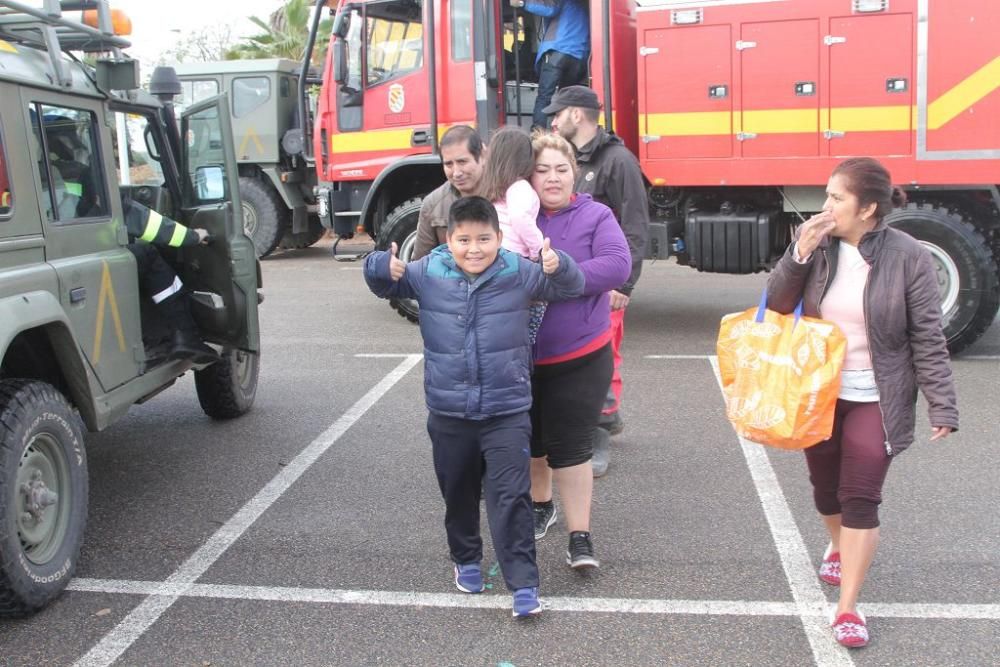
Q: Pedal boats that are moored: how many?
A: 0